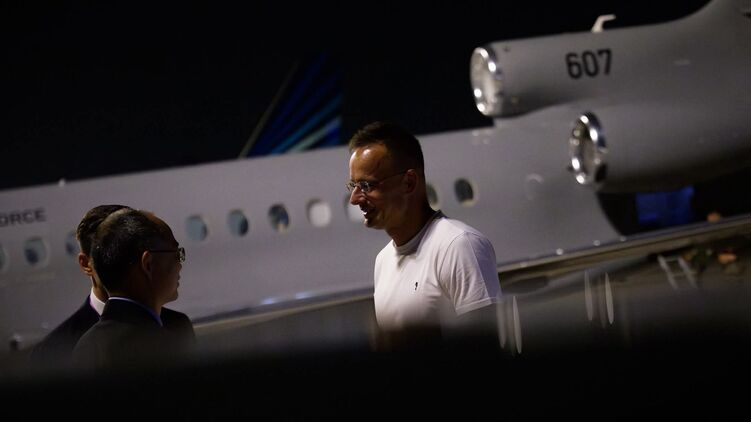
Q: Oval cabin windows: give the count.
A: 10